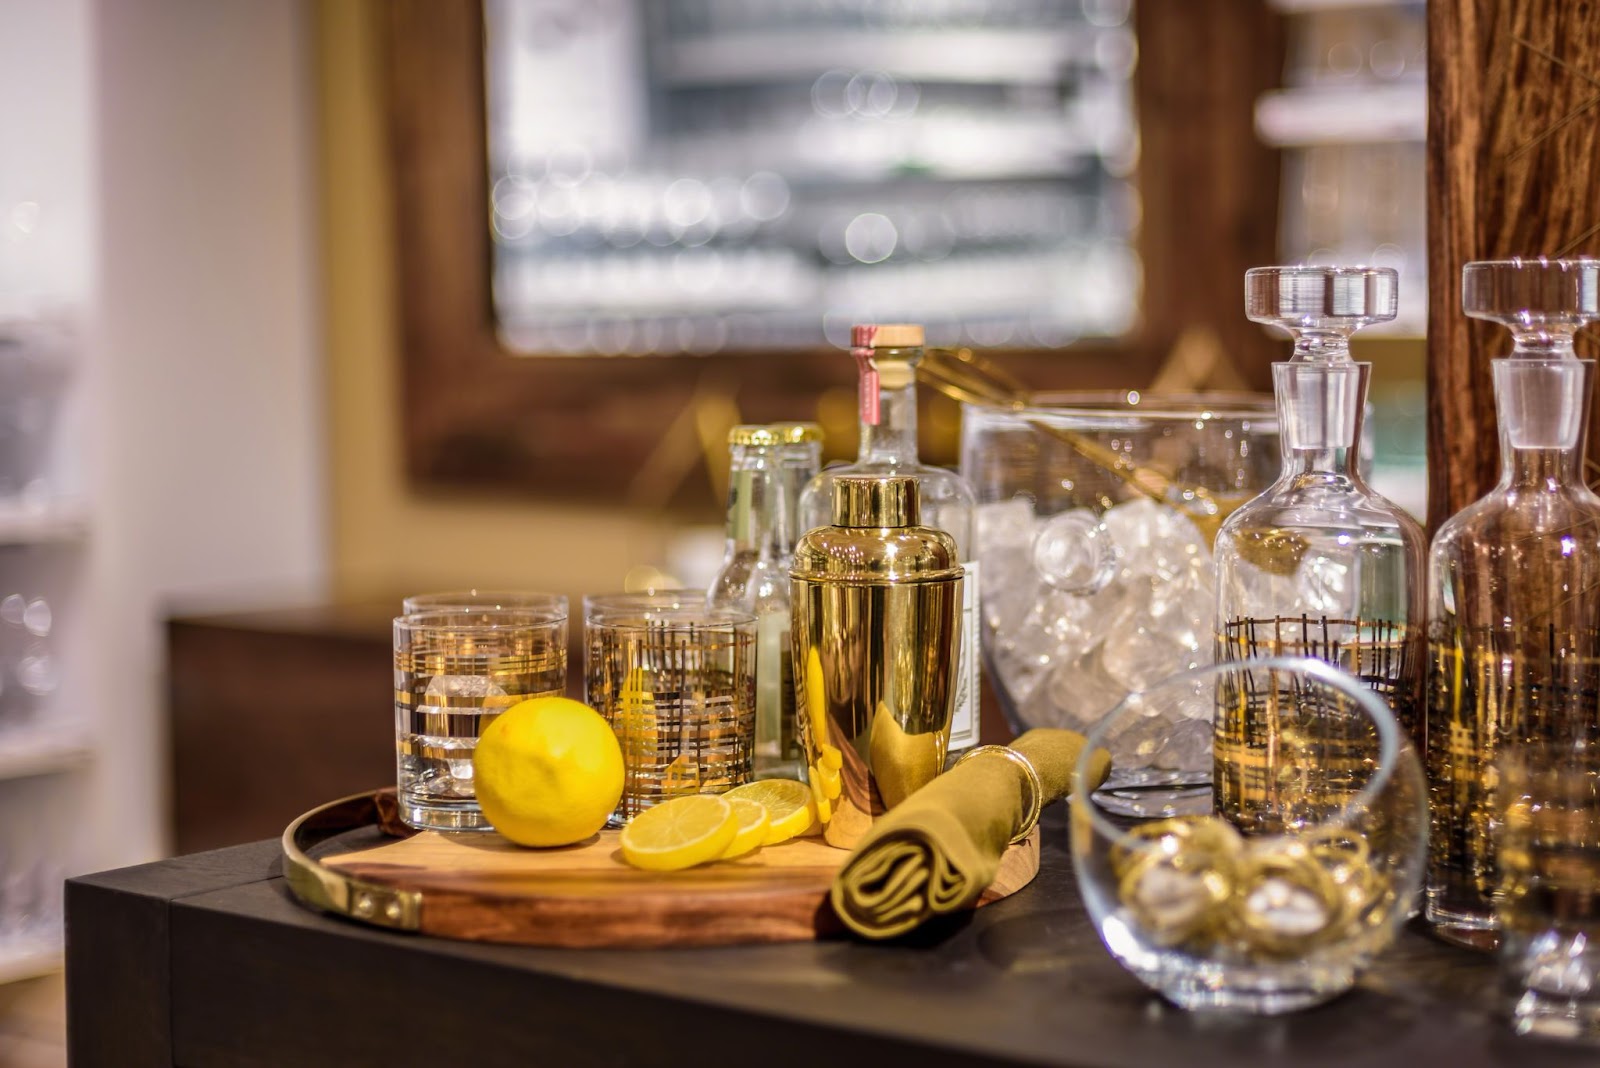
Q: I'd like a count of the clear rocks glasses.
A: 4